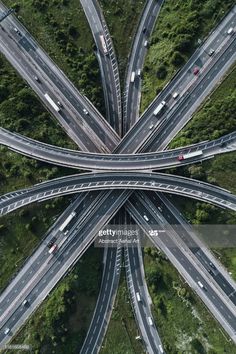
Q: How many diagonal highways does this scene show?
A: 2